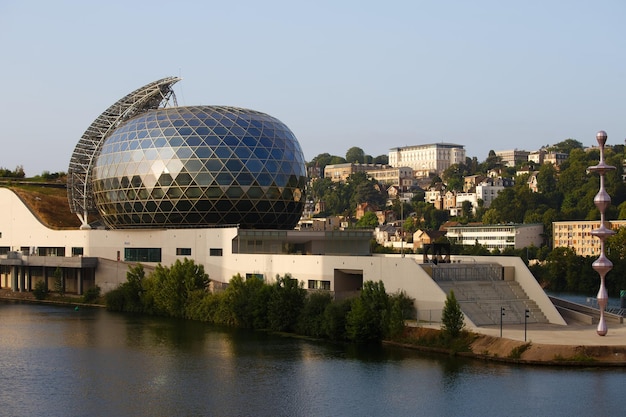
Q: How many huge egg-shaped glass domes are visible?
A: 1